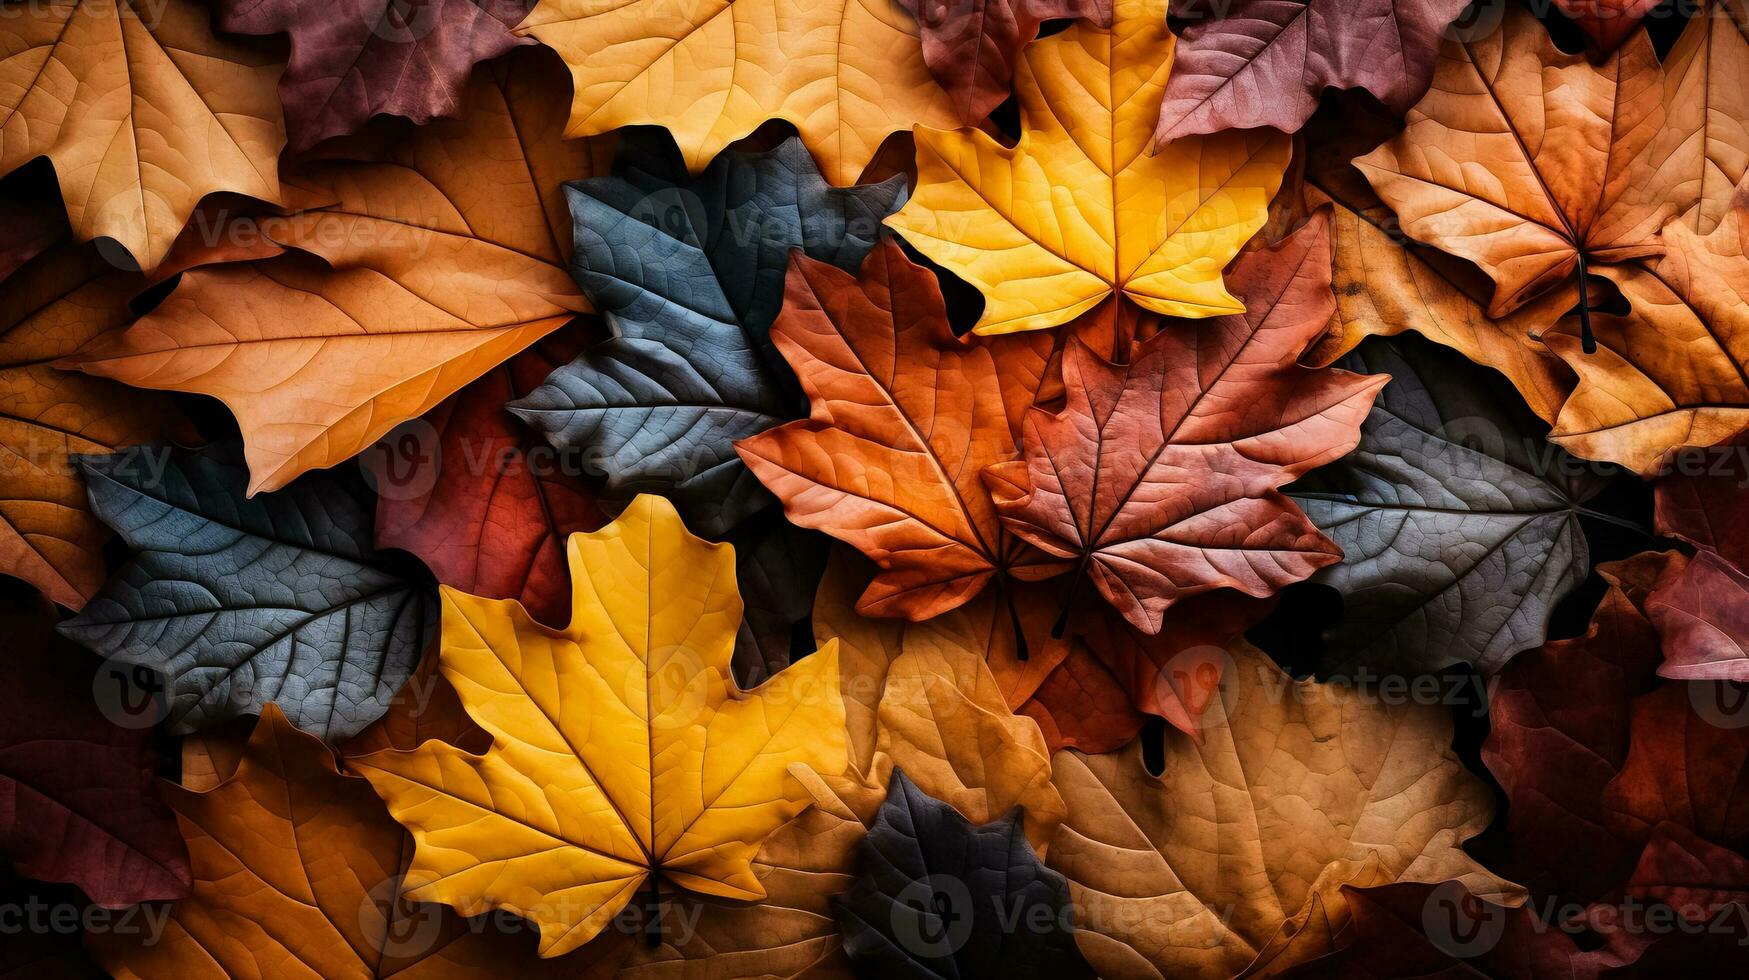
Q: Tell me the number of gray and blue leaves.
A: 4